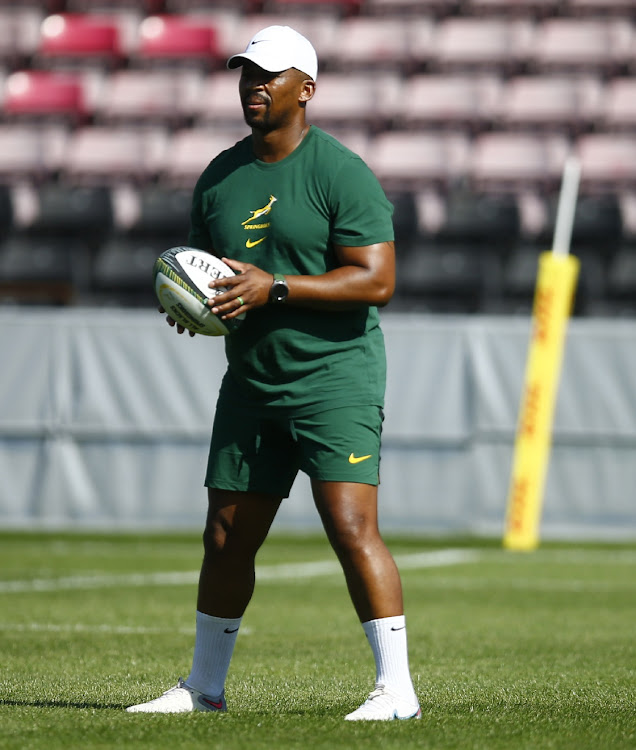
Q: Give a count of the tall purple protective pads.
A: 0